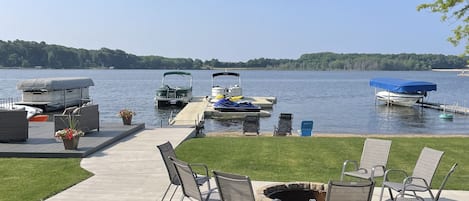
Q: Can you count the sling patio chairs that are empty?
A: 7